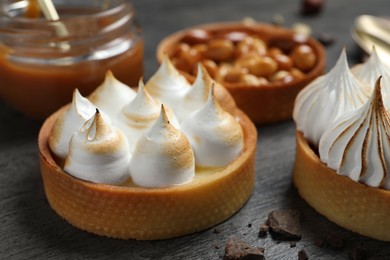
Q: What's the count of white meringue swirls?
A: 11